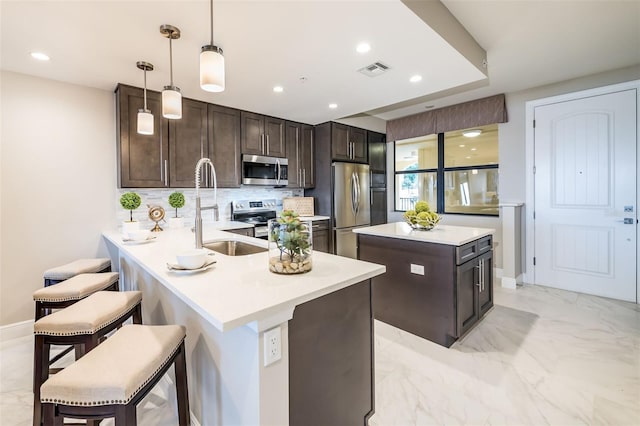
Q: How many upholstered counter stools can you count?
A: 4